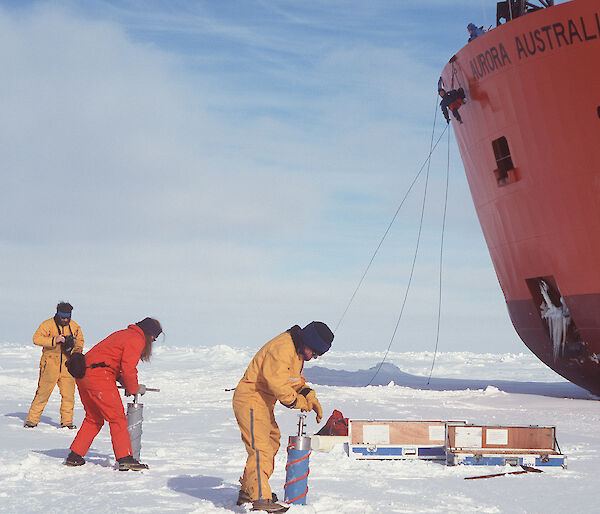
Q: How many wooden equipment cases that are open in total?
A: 2